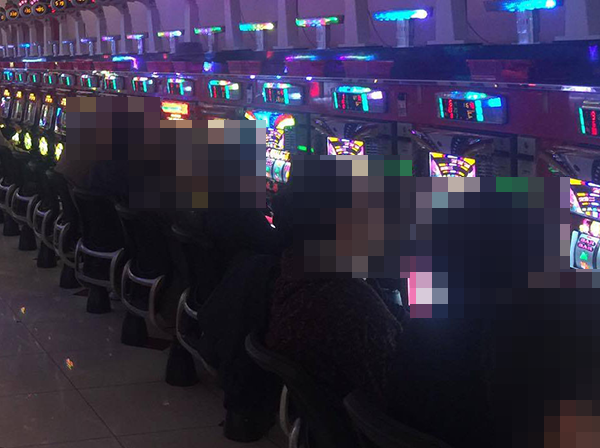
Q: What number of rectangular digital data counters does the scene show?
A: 14